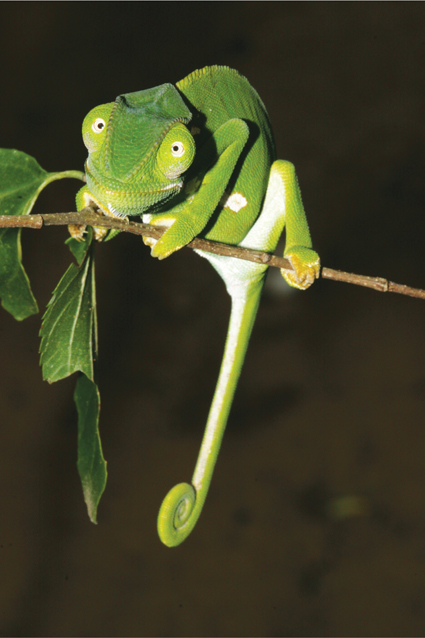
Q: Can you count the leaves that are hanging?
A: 3